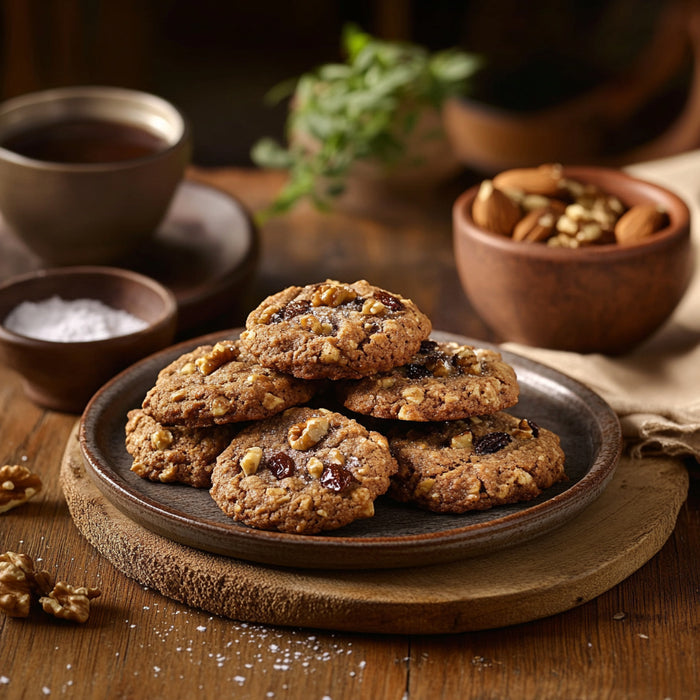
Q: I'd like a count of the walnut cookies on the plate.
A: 6